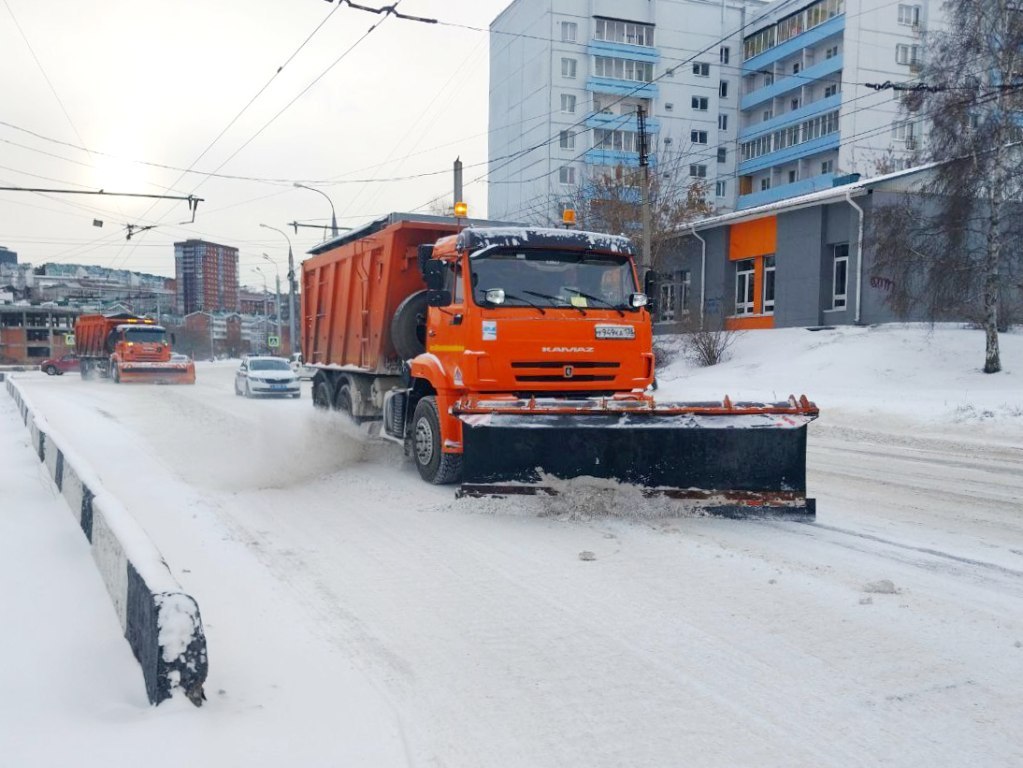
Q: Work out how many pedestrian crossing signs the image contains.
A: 2